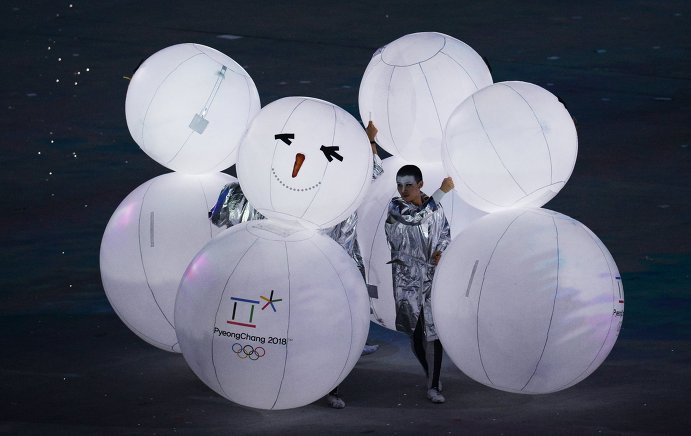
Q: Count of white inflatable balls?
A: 8